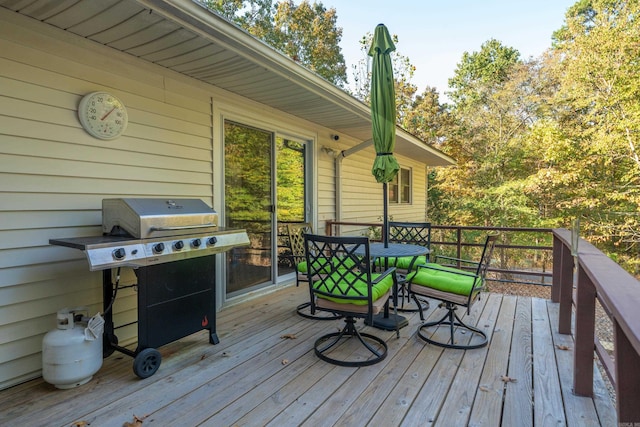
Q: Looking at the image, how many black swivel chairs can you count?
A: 4